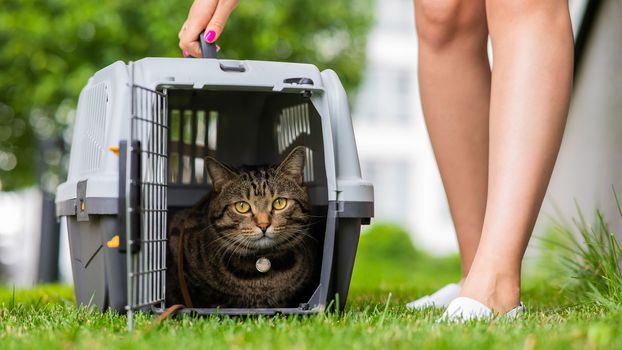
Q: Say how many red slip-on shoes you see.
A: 0